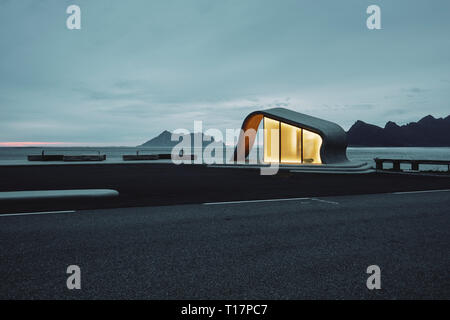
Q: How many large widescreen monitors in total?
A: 0